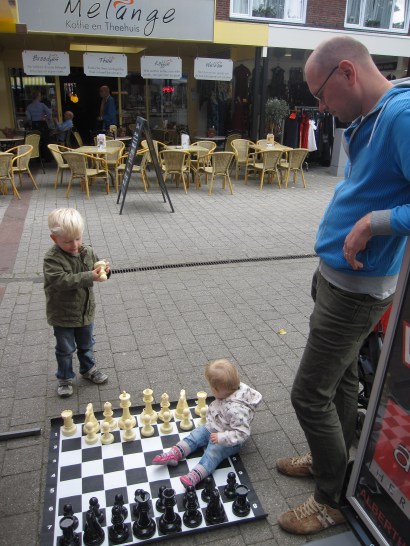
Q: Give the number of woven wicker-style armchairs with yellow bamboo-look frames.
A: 14